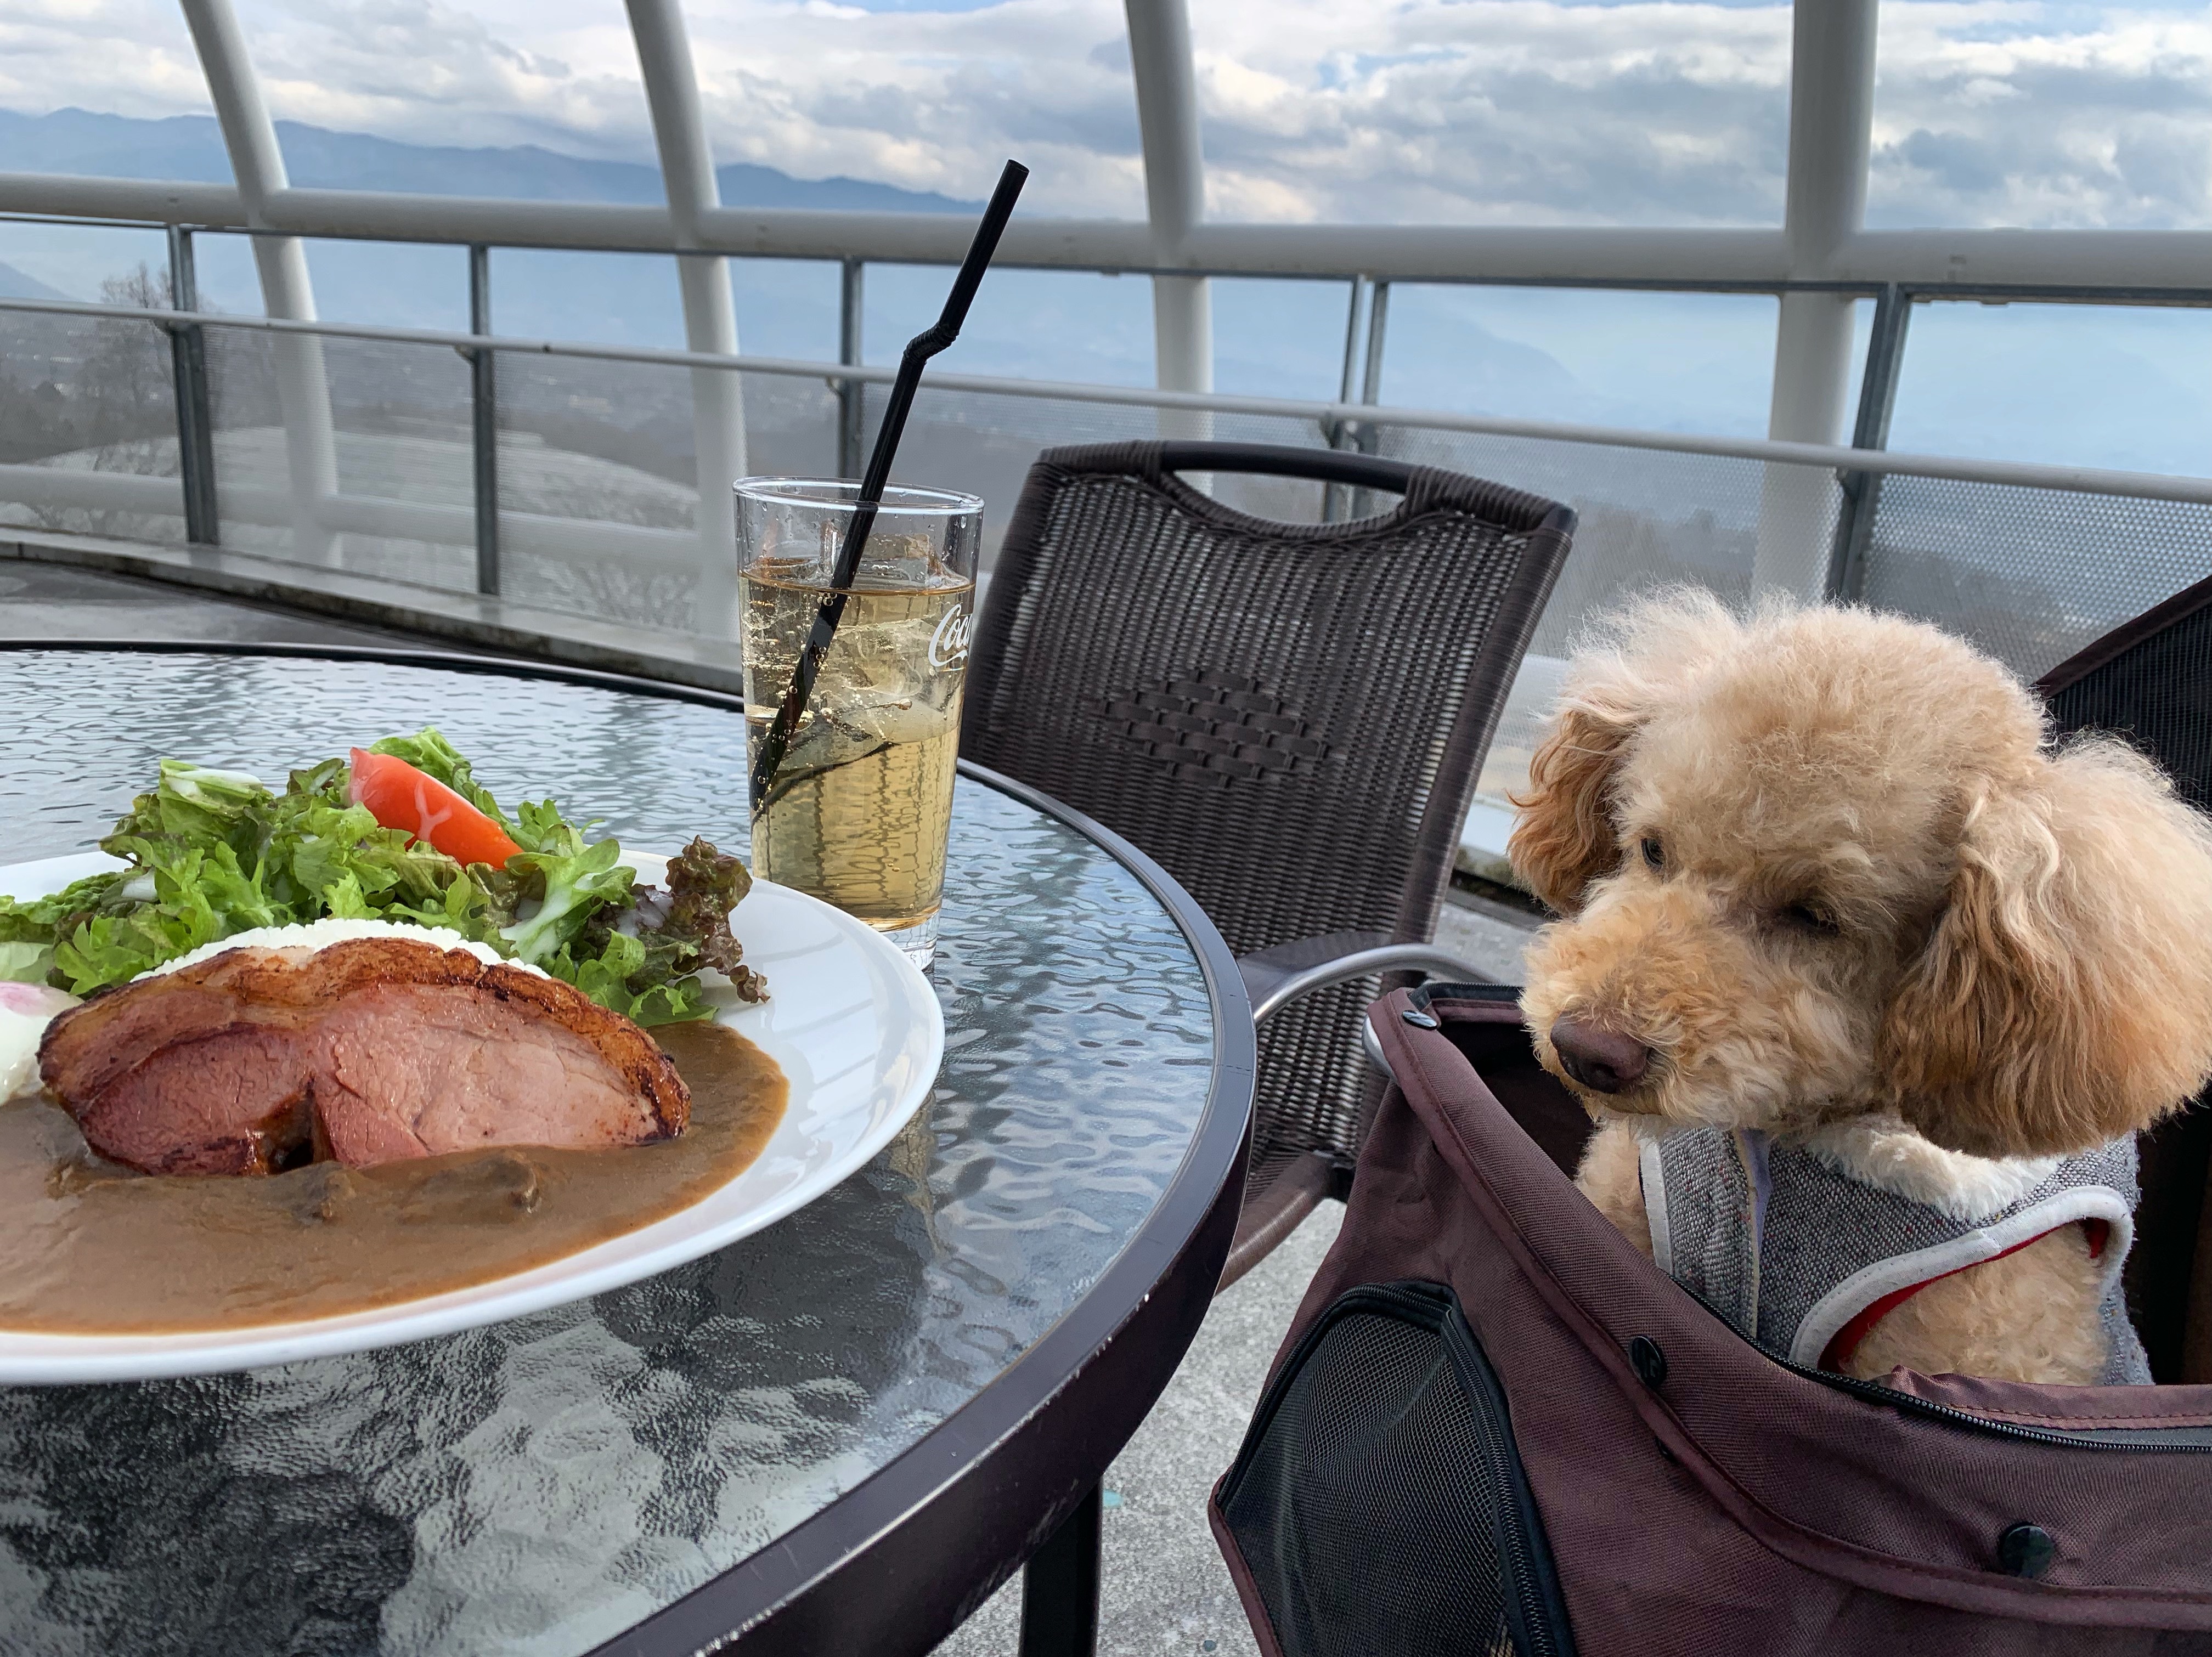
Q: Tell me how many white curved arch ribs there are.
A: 4